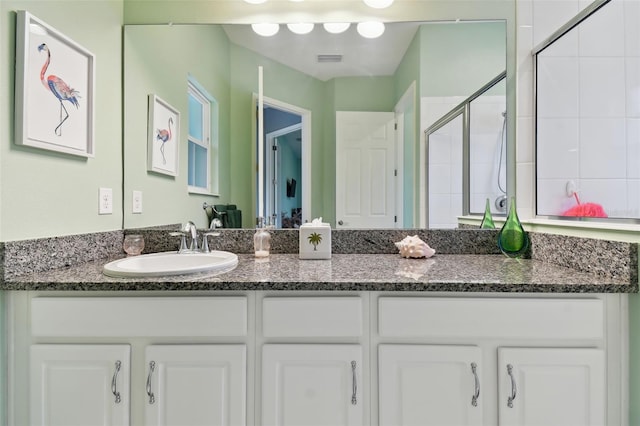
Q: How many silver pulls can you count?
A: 5